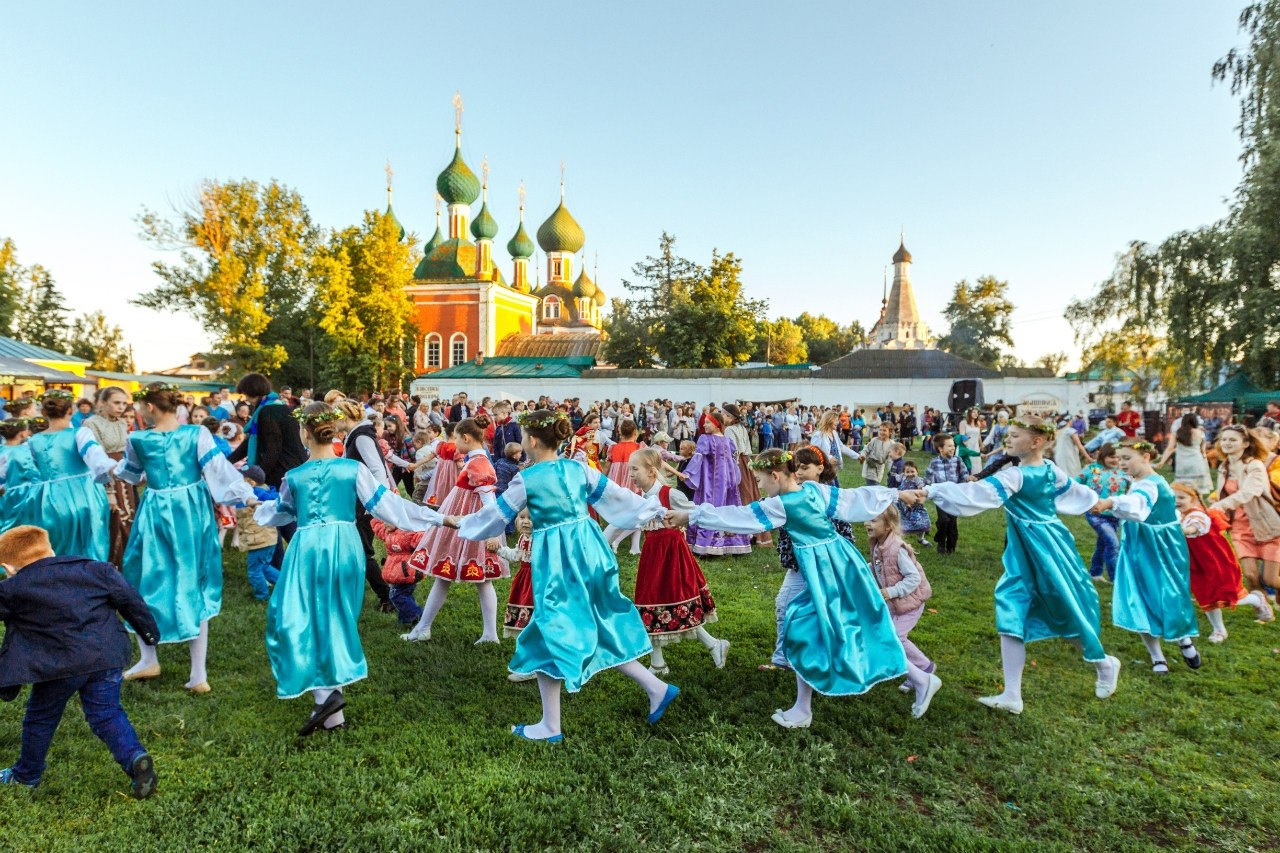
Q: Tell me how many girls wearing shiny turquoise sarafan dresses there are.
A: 8